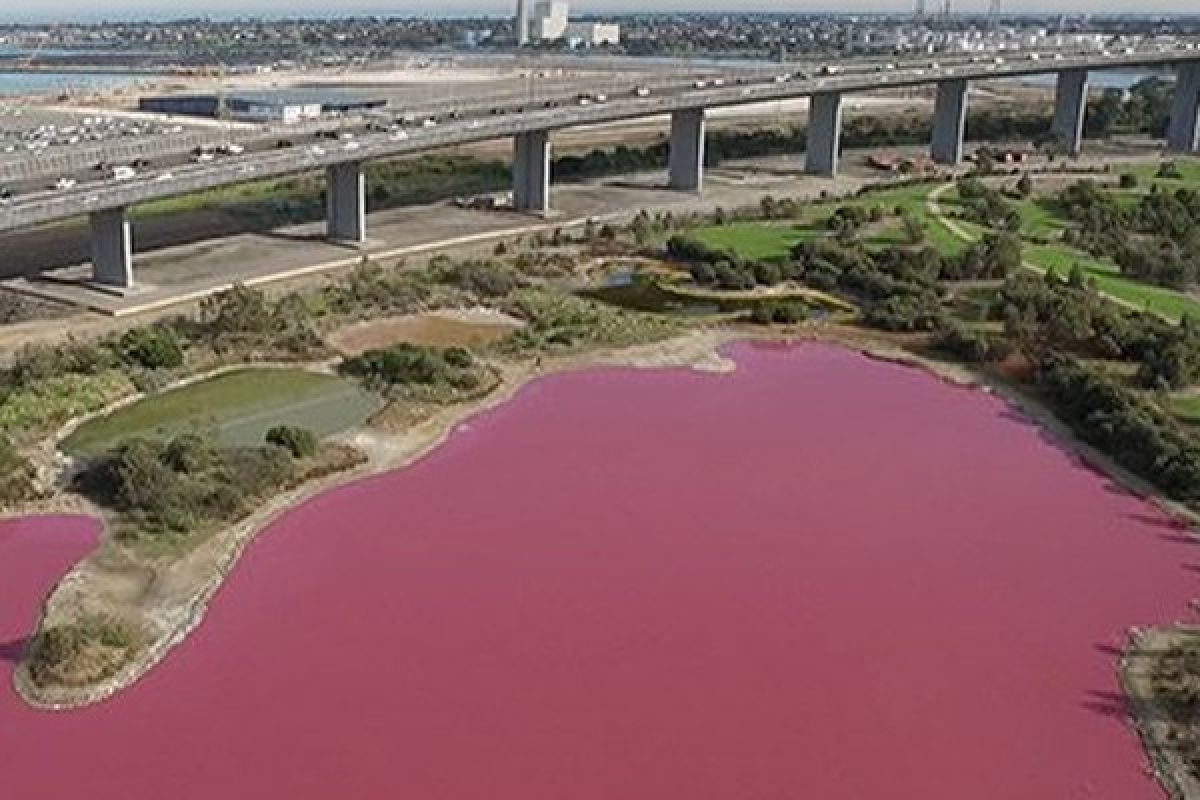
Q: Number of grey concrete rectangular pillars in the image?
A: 8